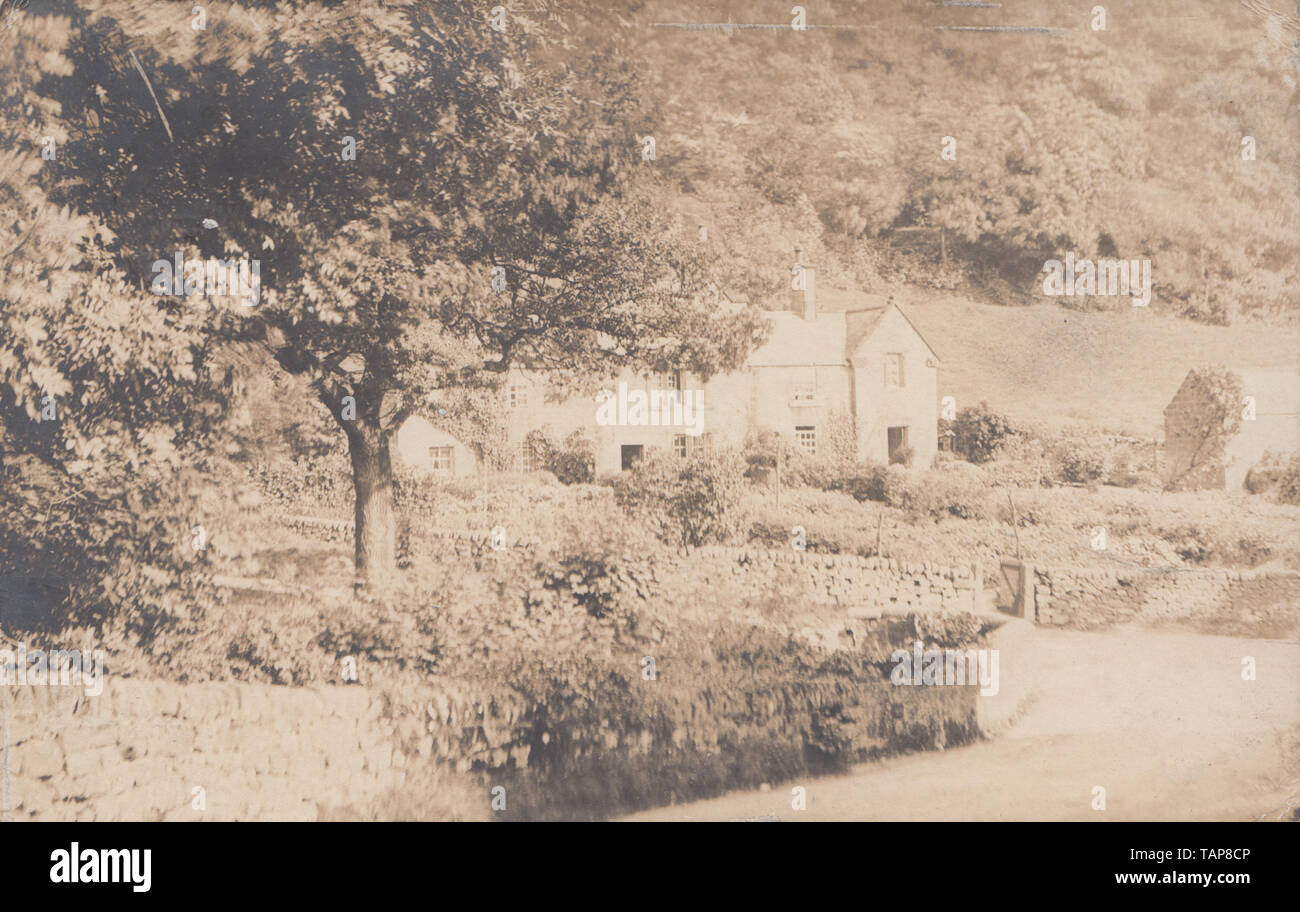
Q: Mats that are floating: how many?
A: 0